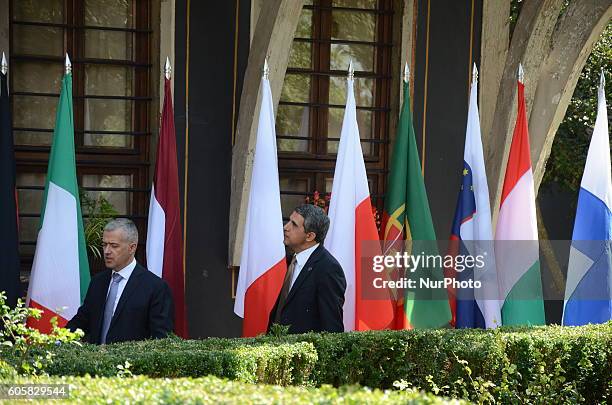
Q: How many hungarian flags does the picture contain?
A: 1